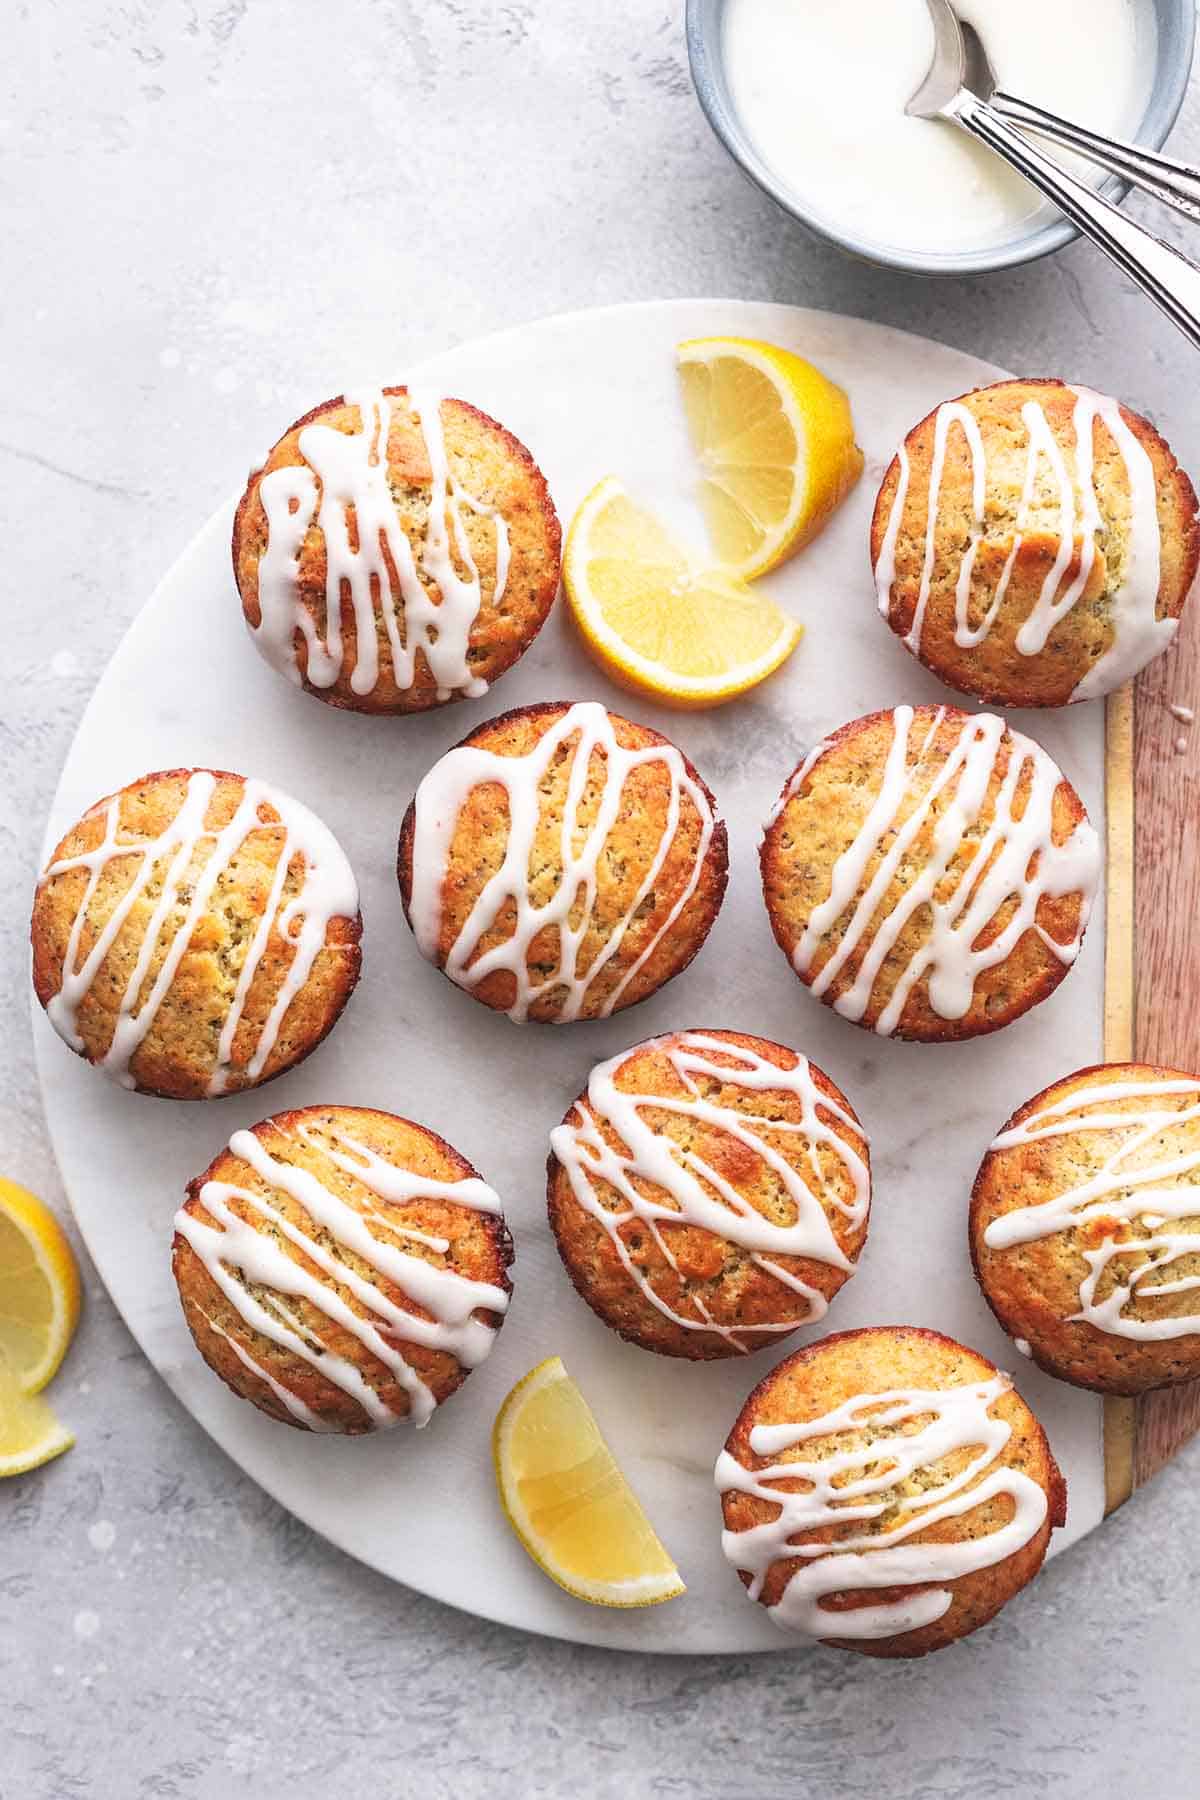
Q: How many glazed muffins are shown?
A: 9